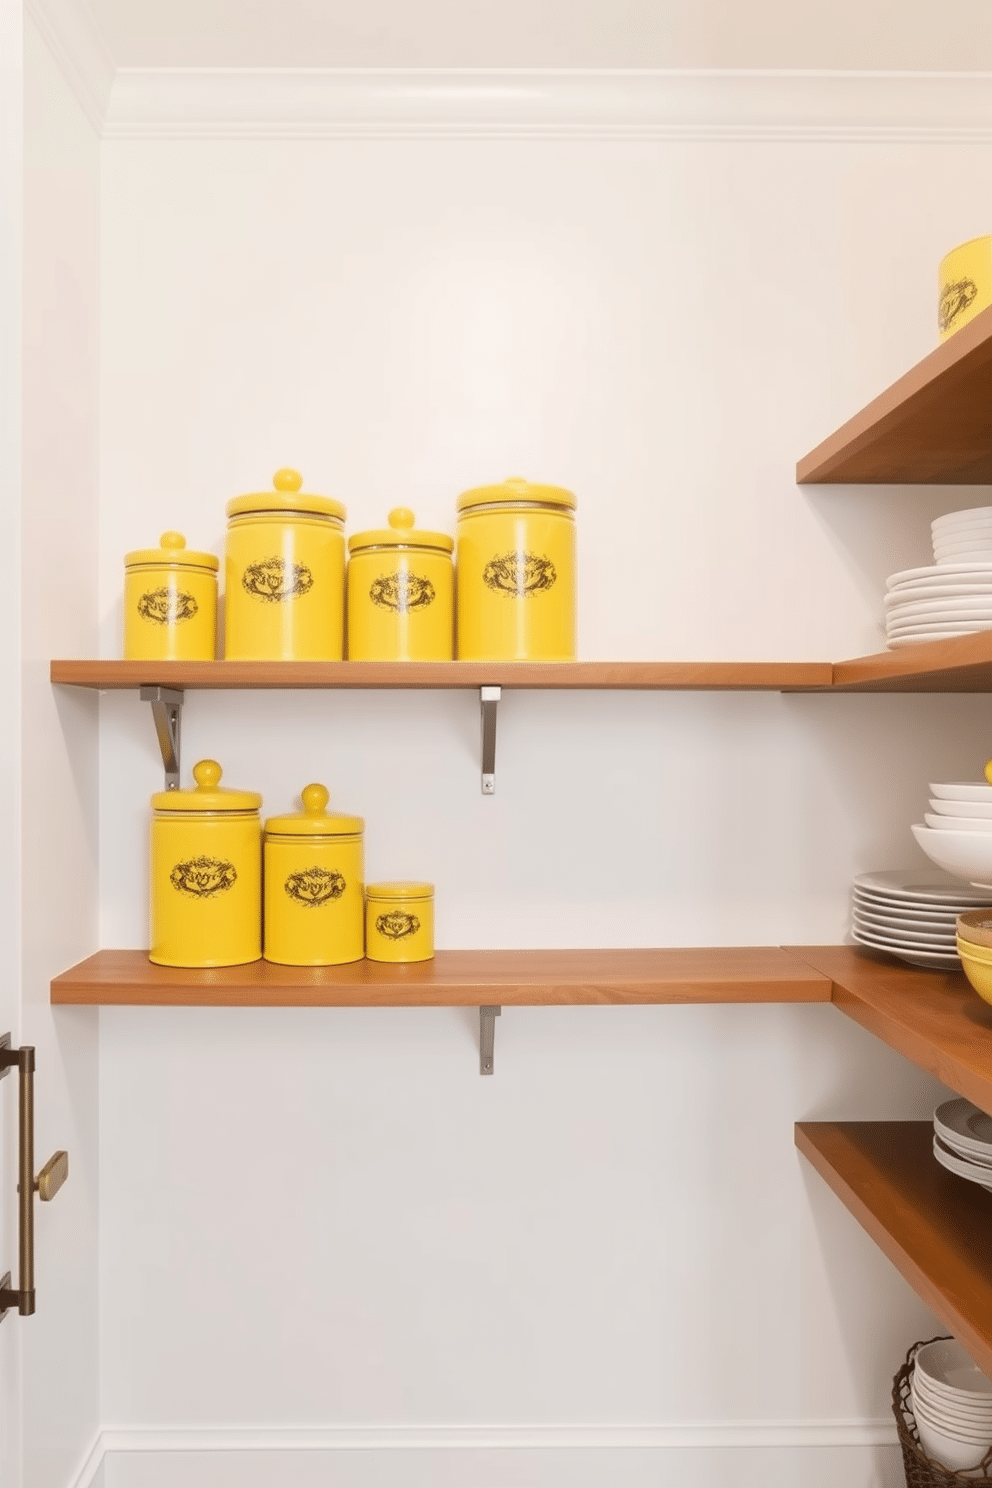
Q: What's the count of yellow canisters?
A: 8